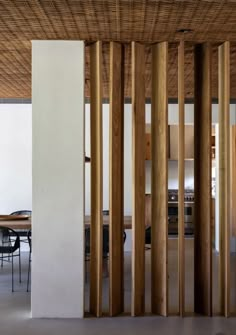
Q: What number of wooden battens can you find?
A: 7